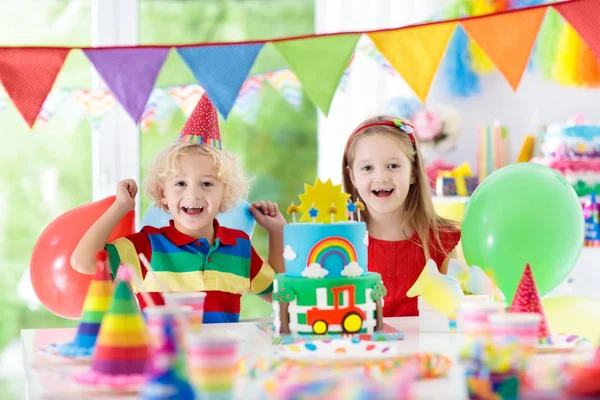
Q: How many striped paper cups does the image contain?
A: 5